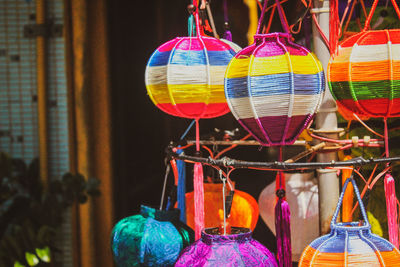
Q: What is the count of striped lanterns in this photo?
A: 4